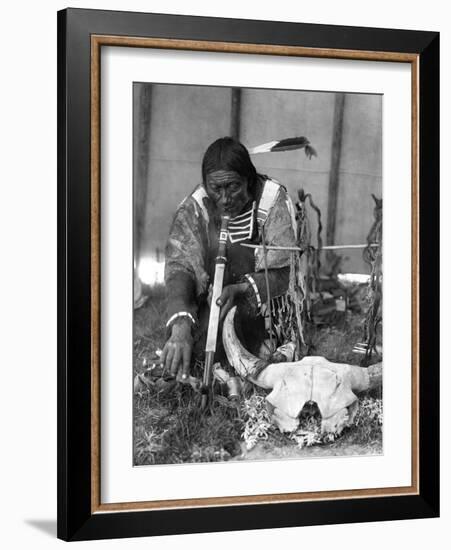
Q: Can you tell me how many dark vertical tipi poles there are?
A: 3